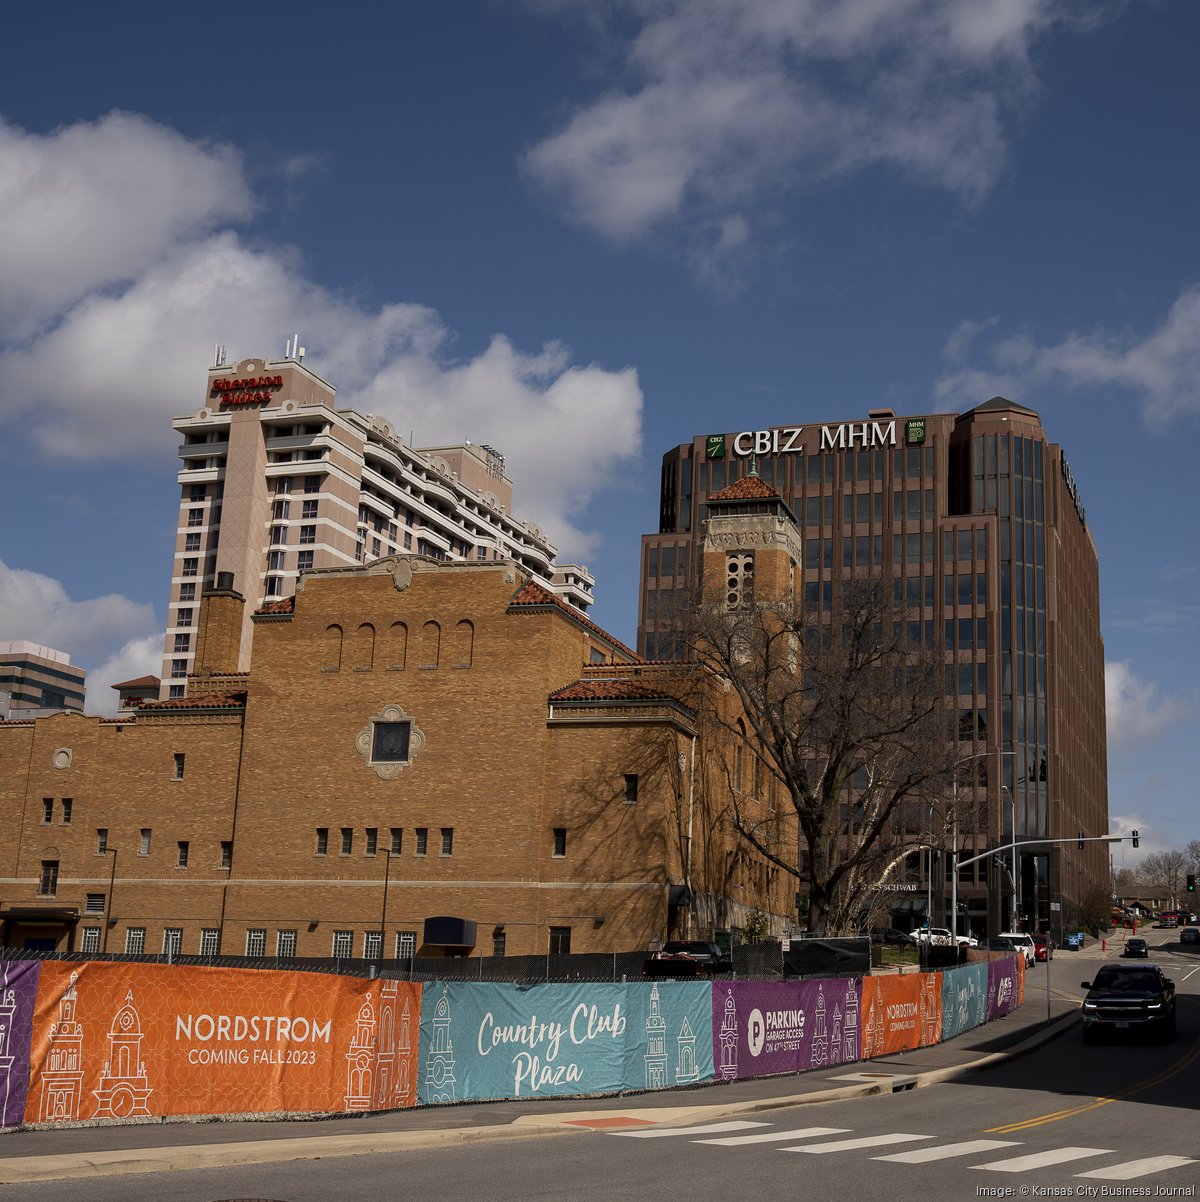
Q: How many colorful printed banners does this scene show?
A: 8